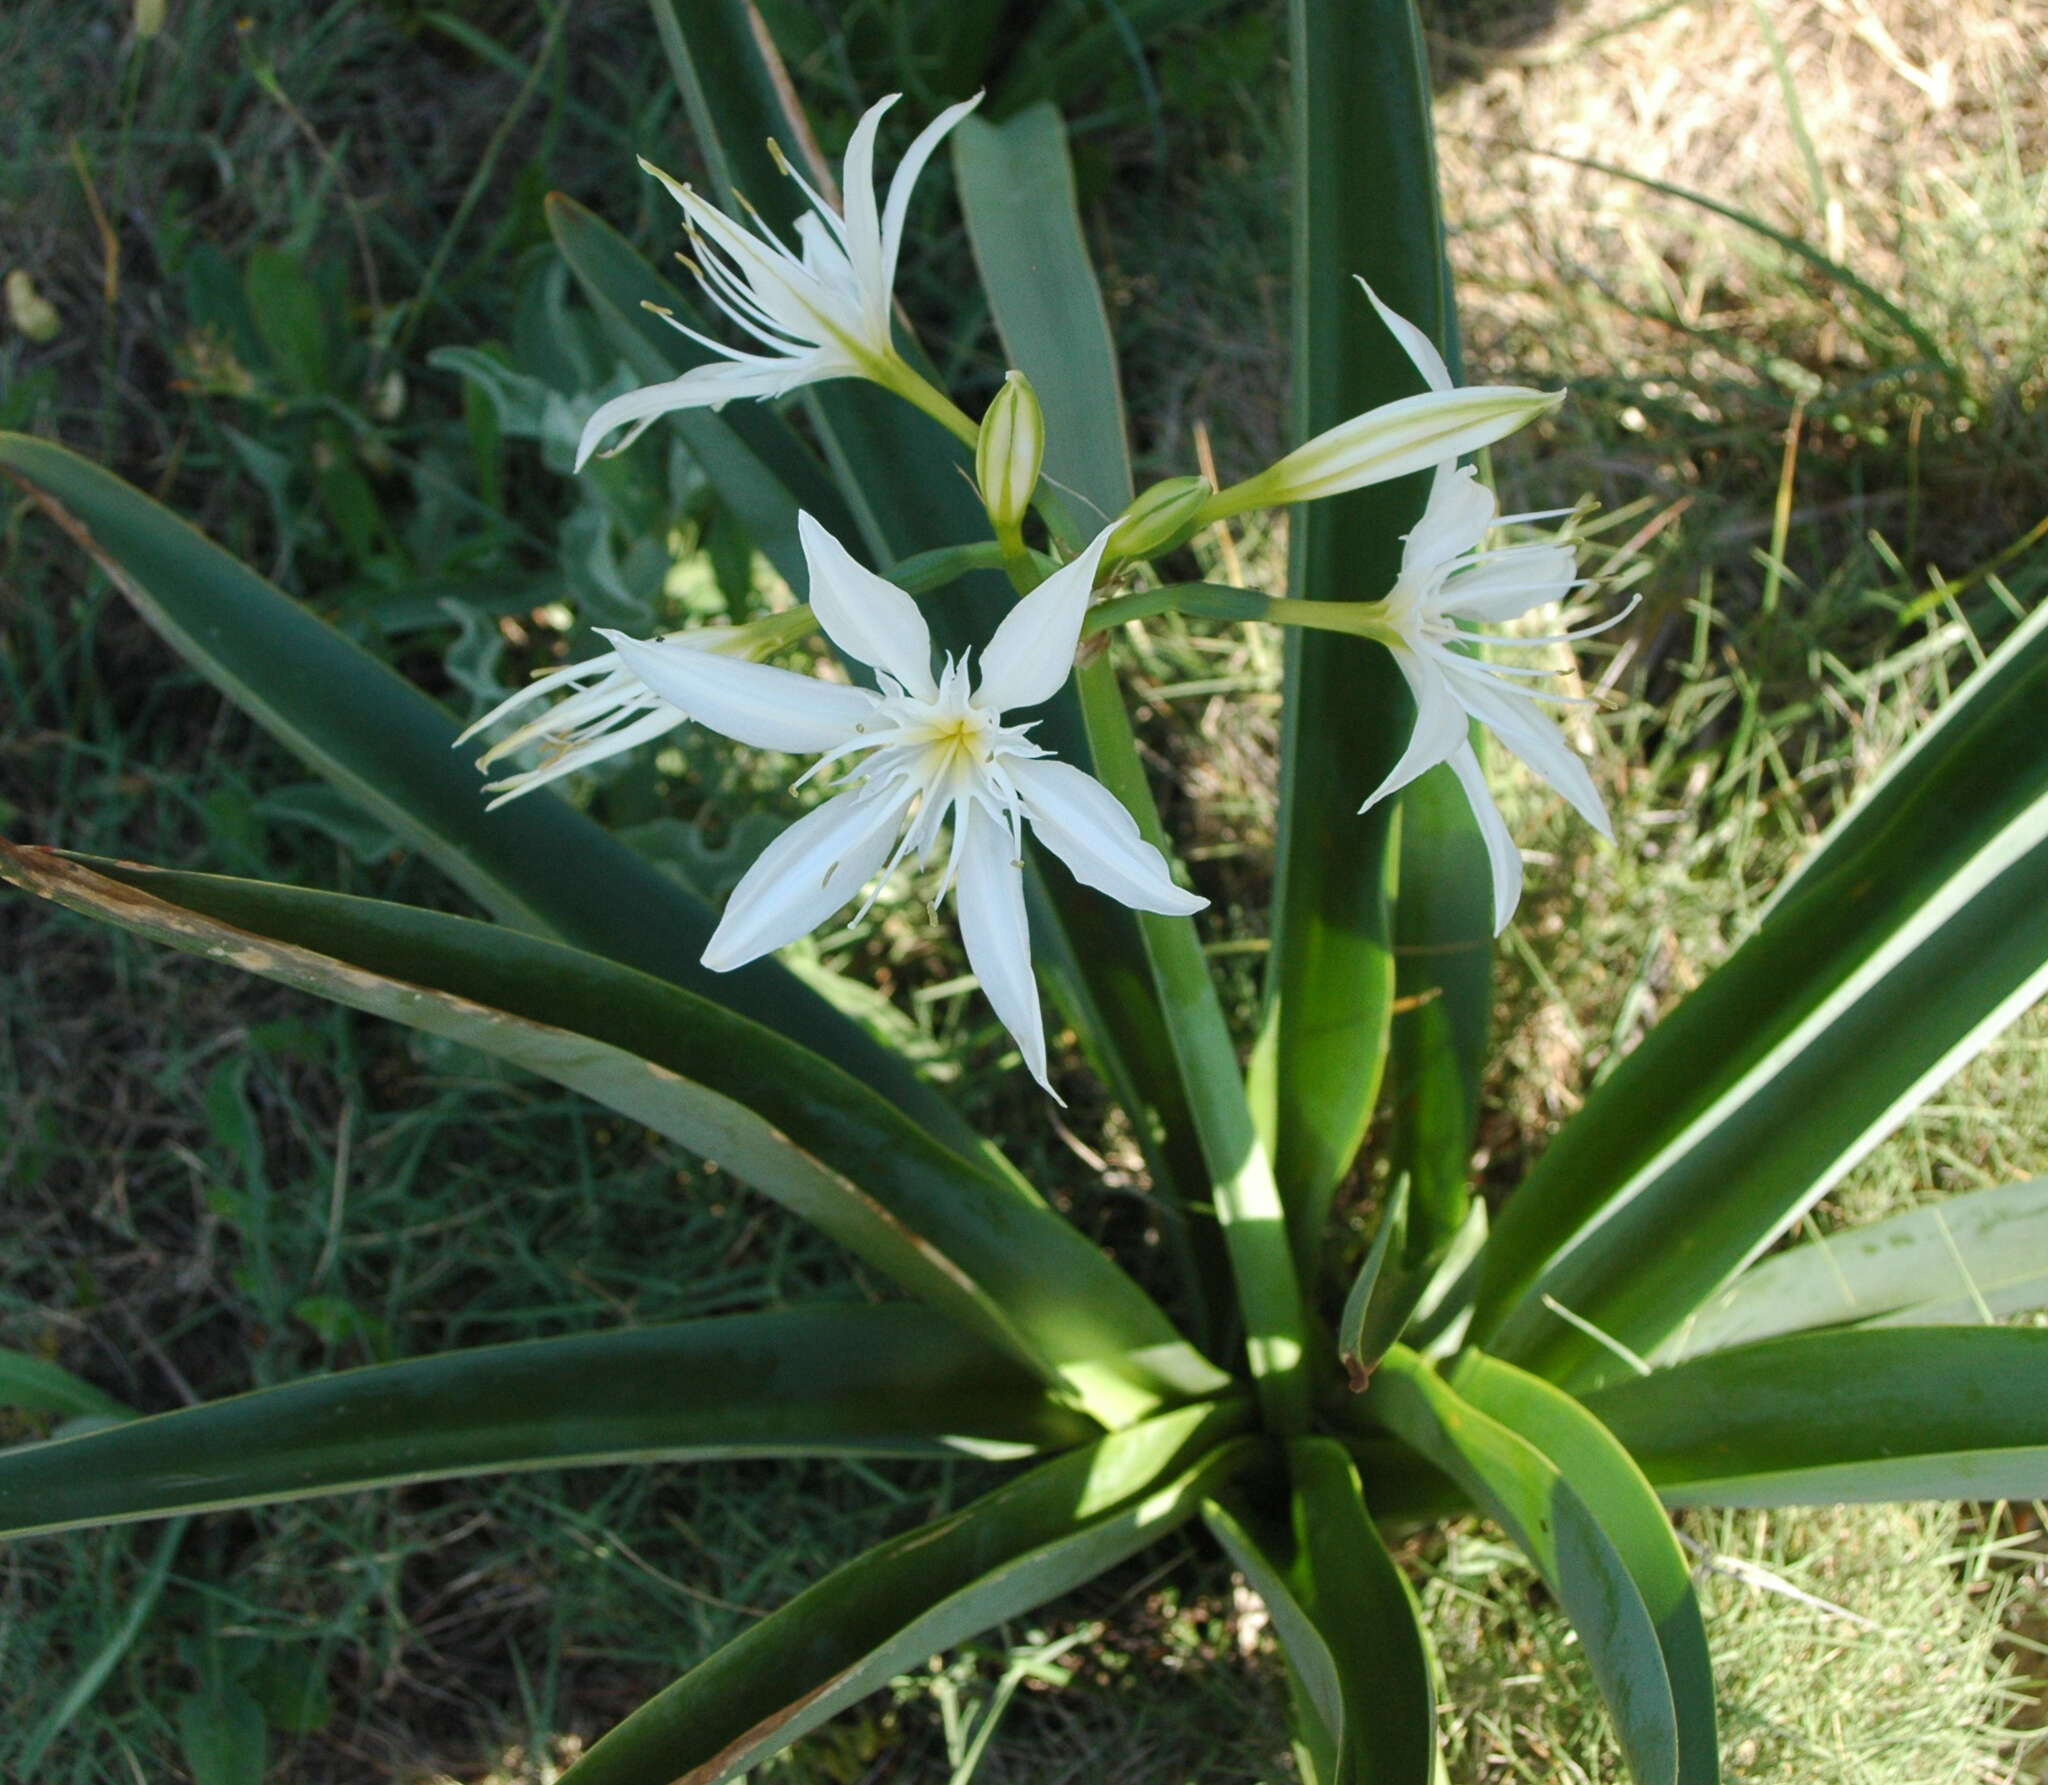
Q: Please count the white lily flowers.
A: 4